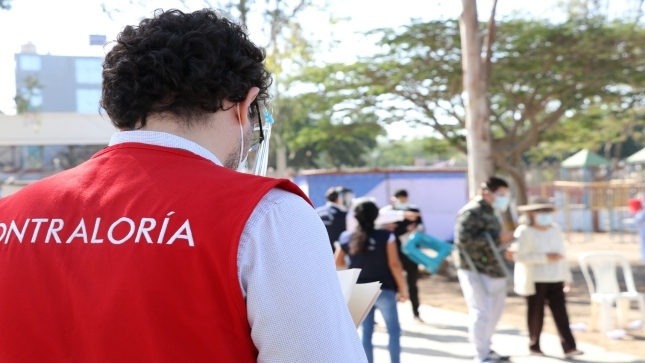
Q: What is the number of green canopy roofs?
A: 2